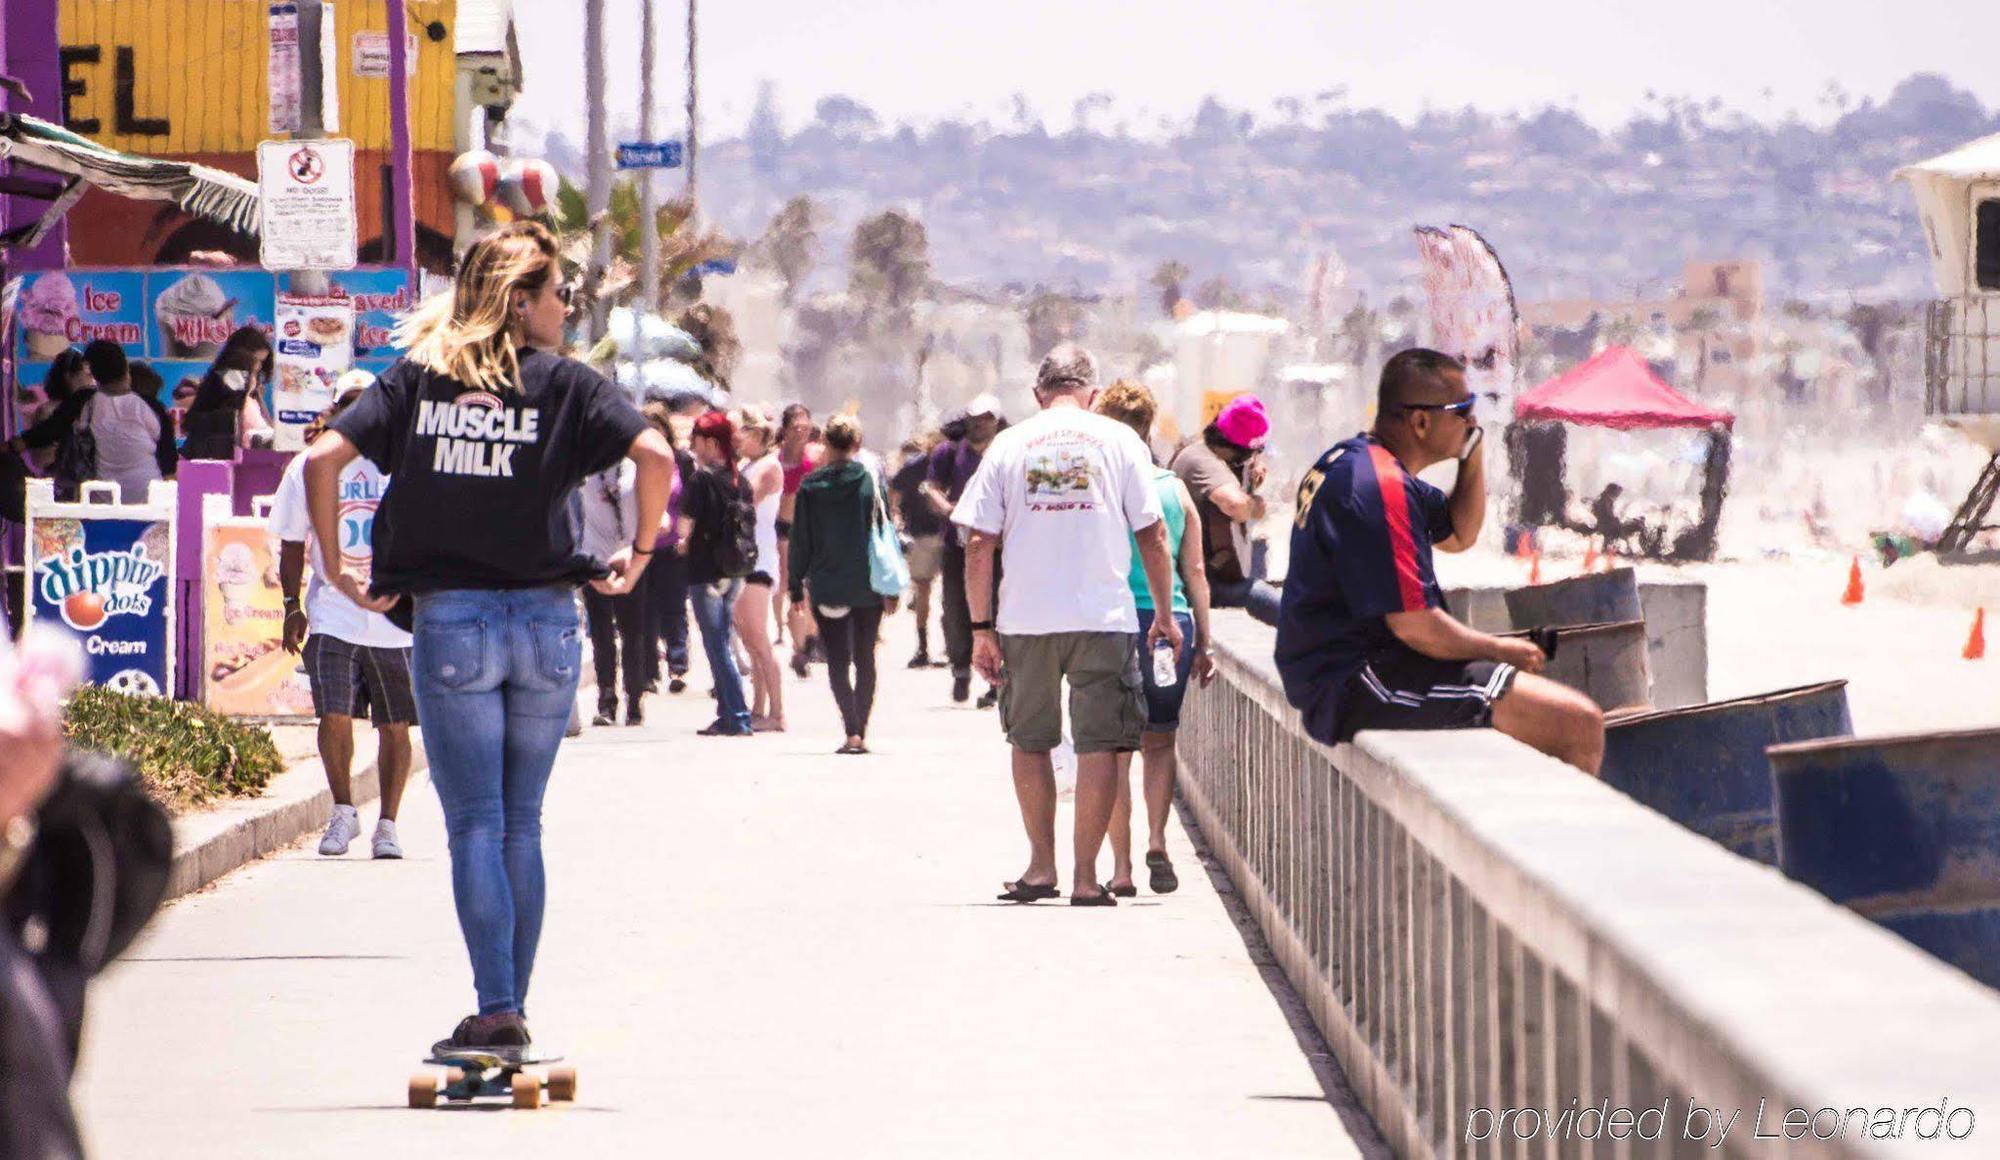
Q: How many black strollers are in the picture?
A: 0